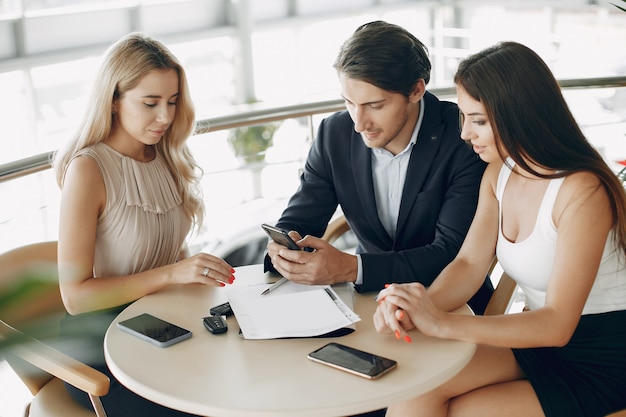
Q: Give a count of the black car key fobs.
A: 2